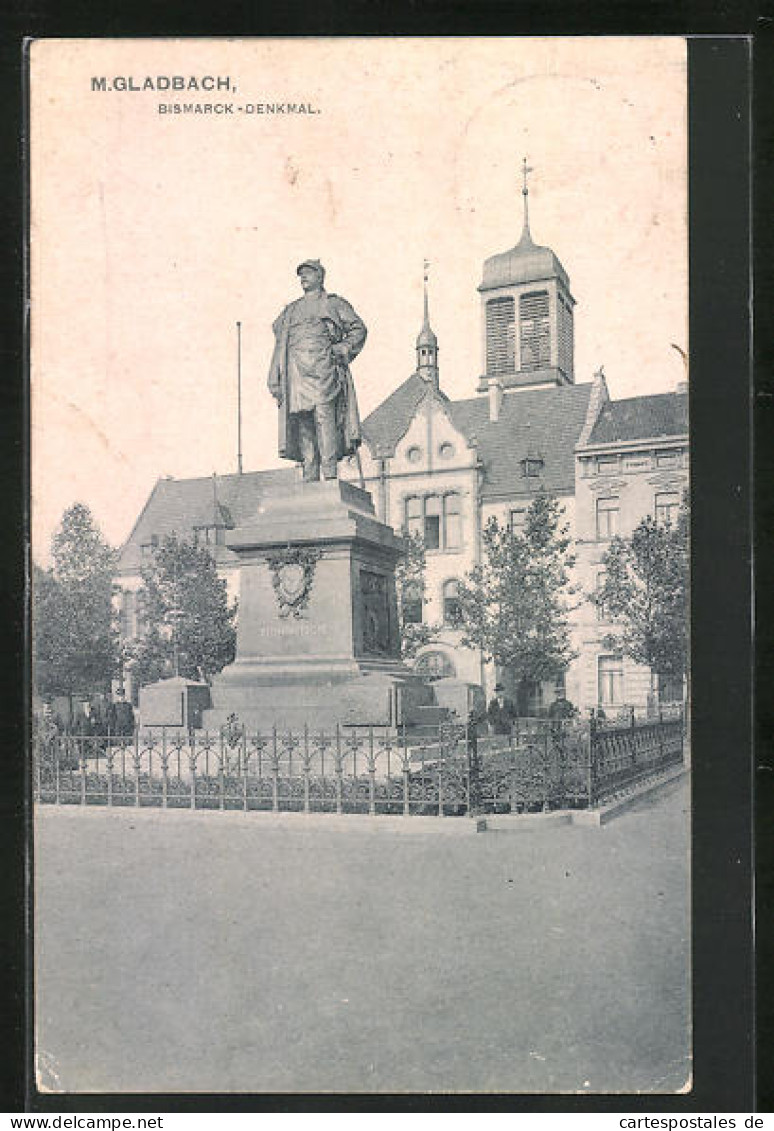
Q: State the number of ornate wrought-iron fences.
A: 1